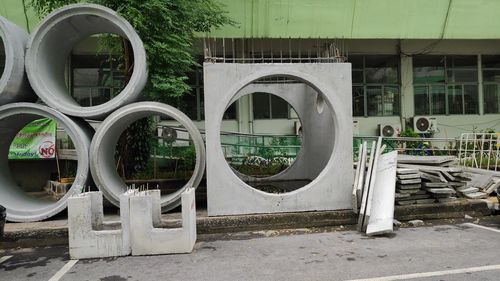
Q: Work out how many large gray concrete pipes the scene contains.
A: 4